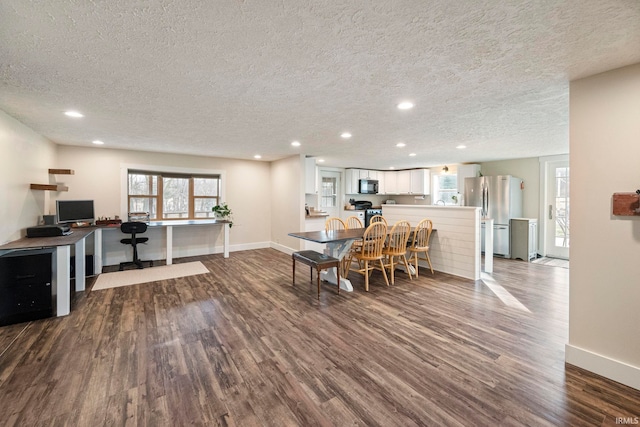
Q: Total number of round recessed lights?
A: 11